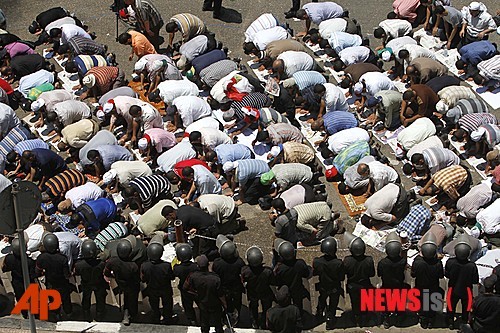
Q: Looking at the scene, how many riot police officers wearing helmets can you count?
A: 14